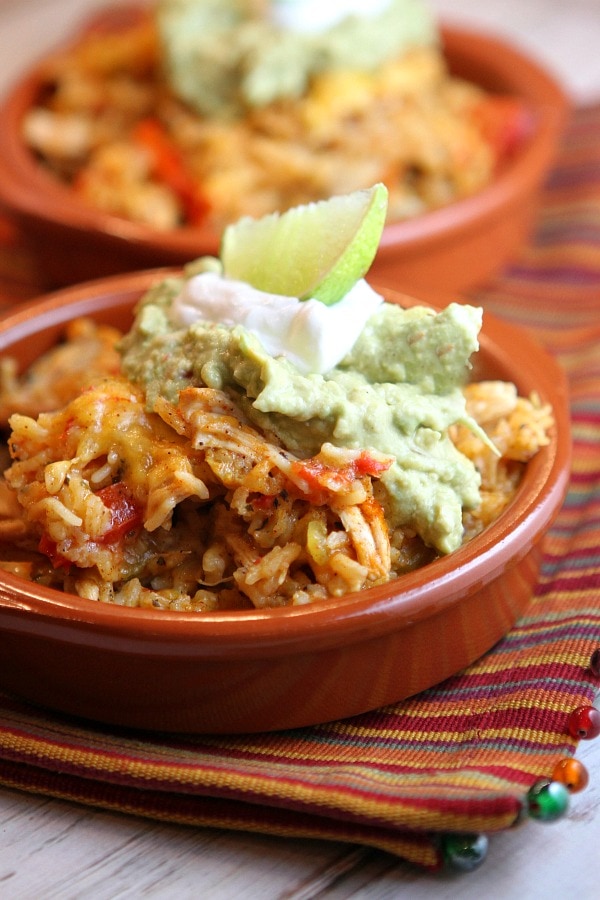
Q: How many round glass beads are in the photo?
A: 5